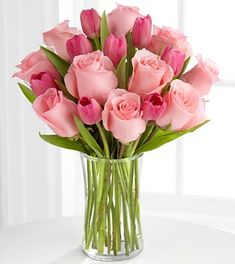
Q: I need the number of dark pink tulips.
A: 8